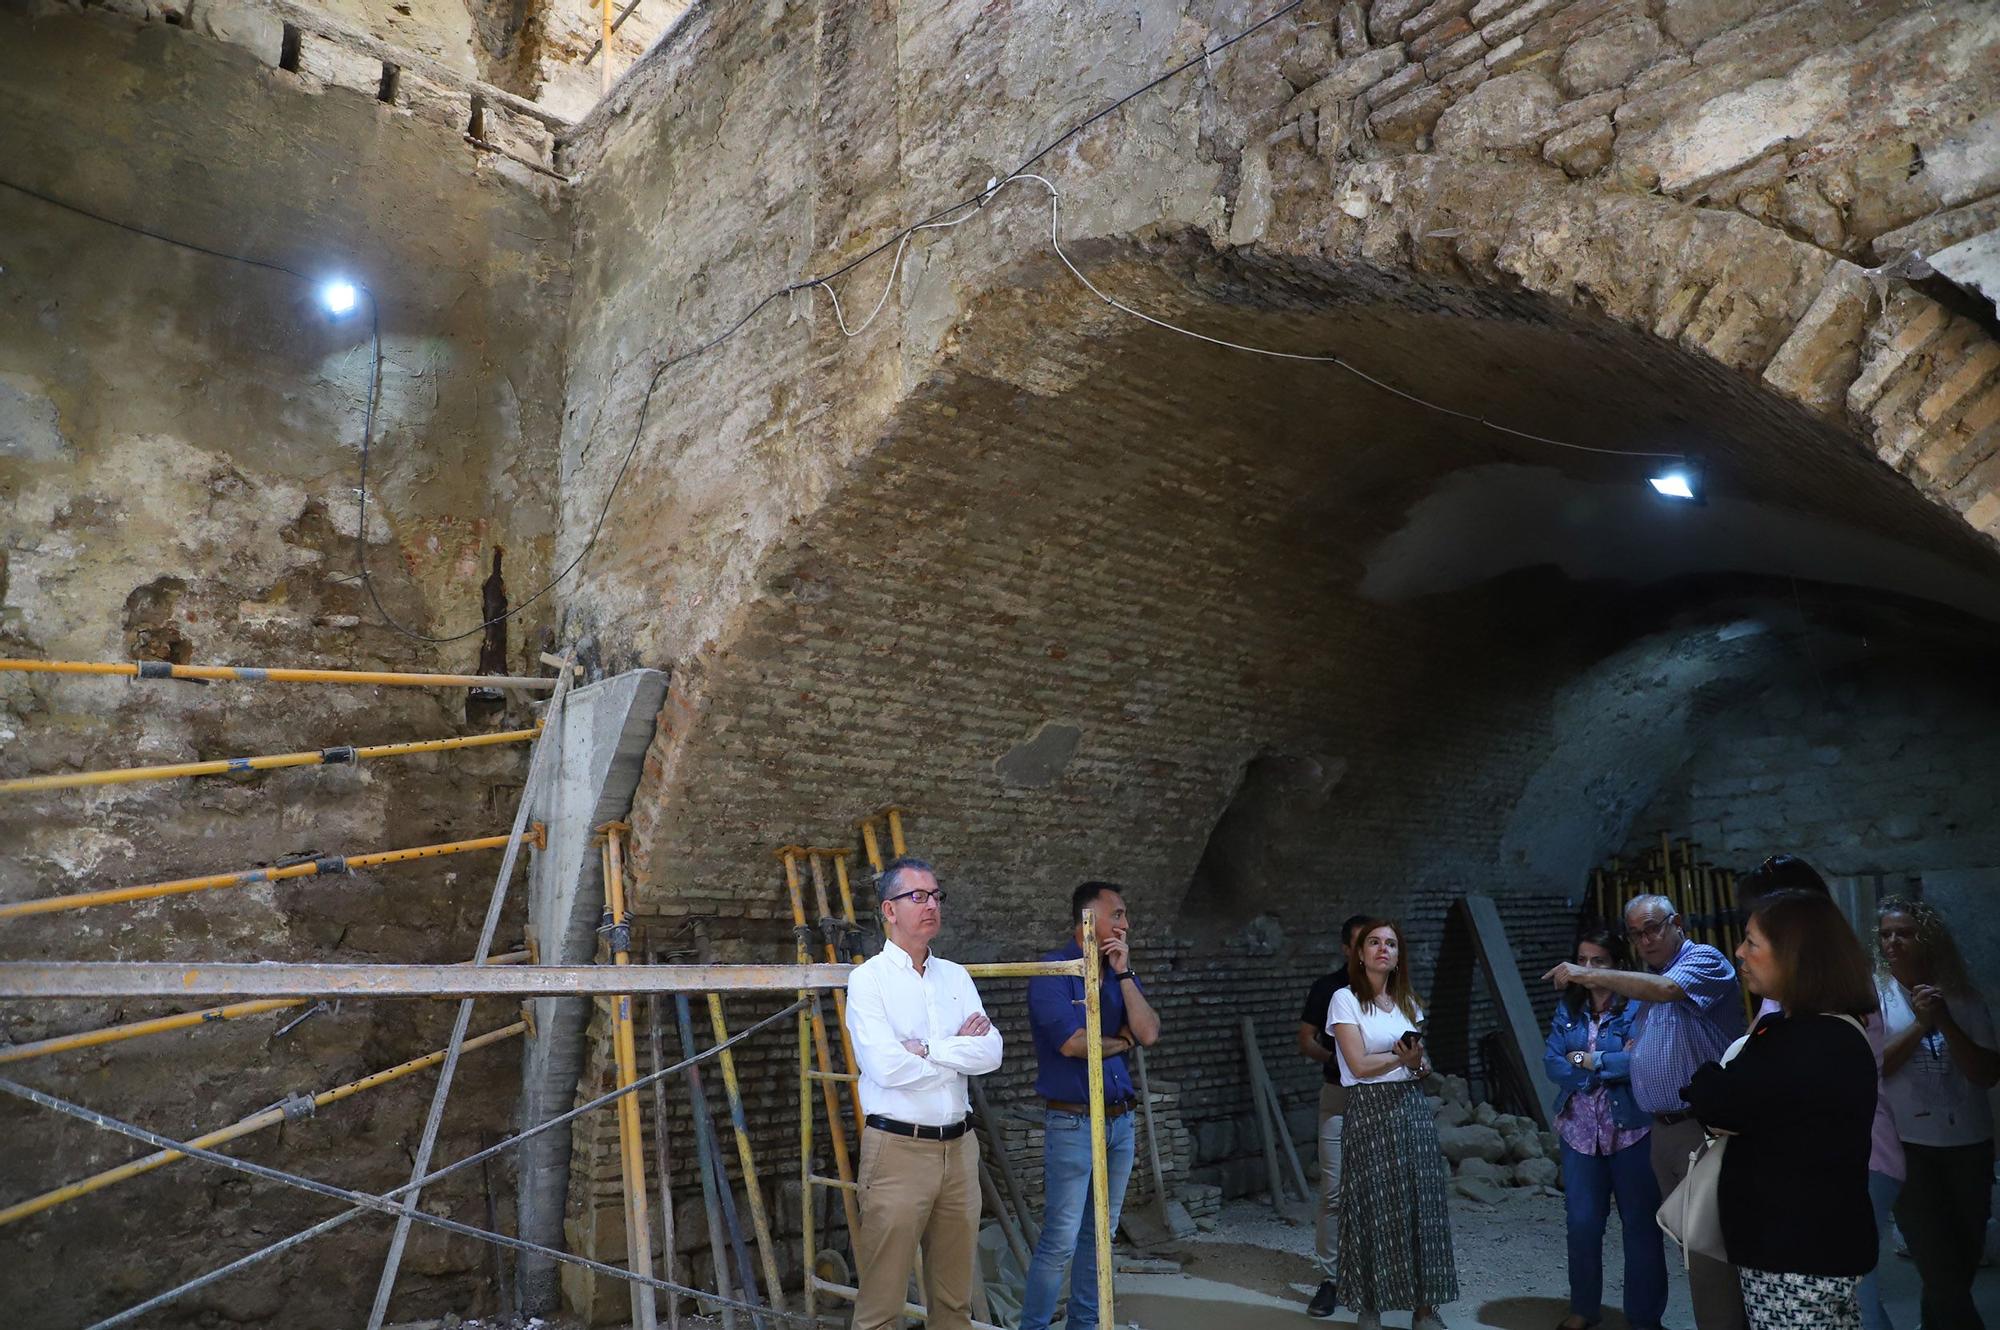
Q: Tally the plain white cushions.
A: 0